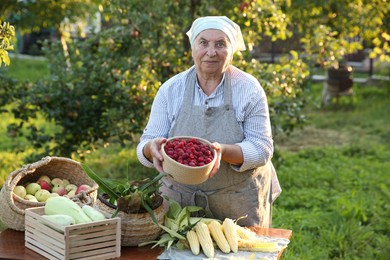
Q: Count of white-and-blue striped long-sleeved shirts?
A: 1